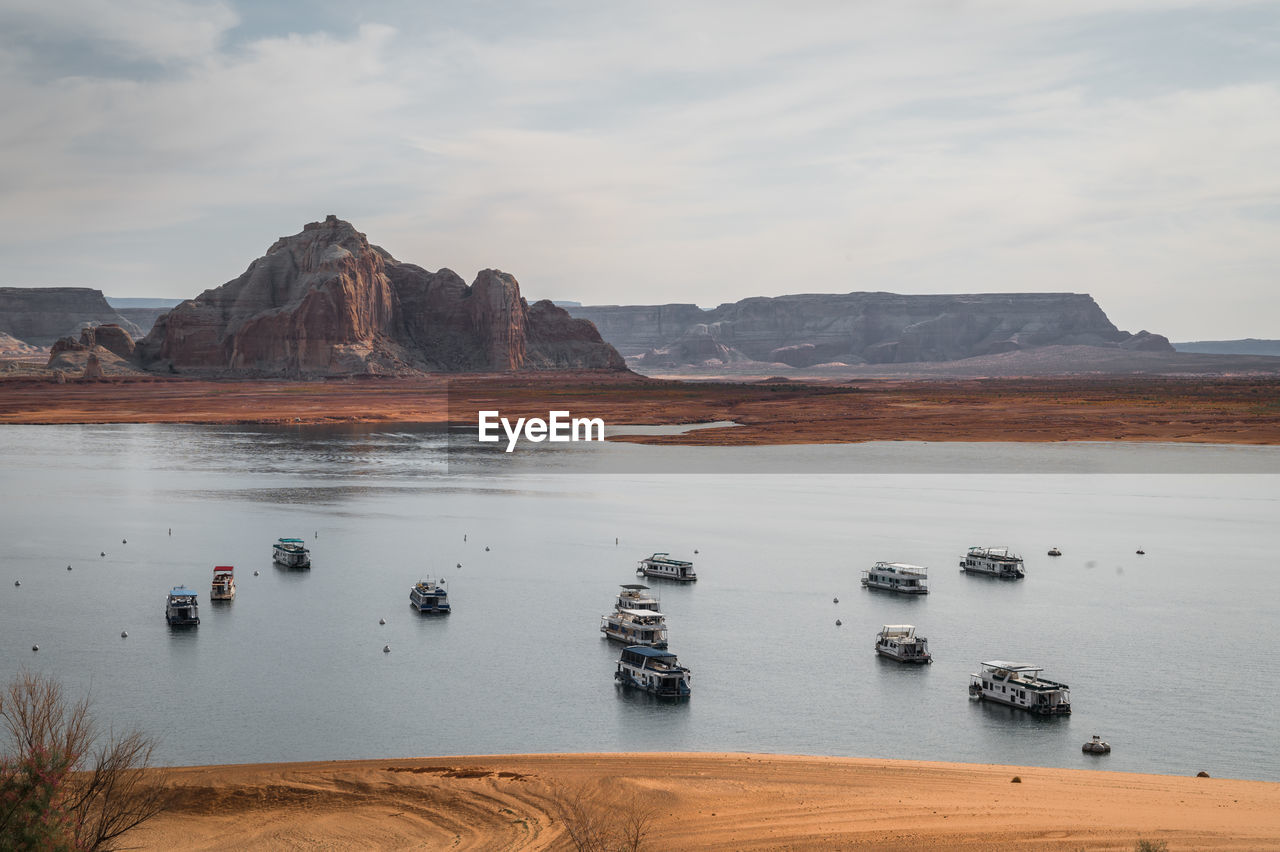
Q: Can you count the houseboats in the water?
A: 12